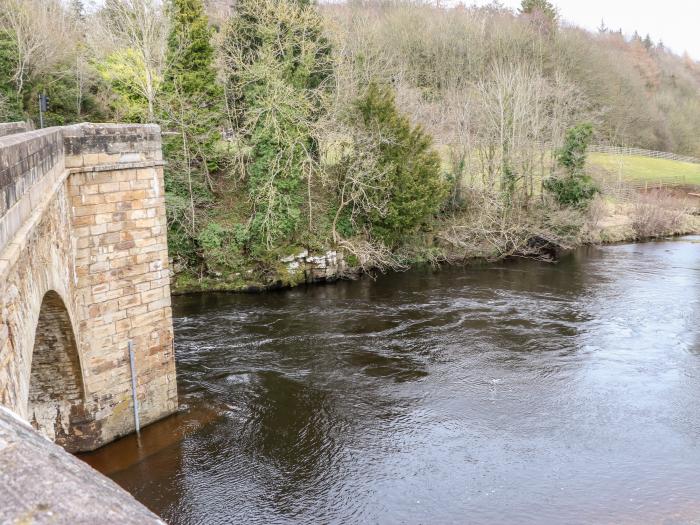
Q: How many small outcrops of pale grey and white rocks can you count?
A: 1